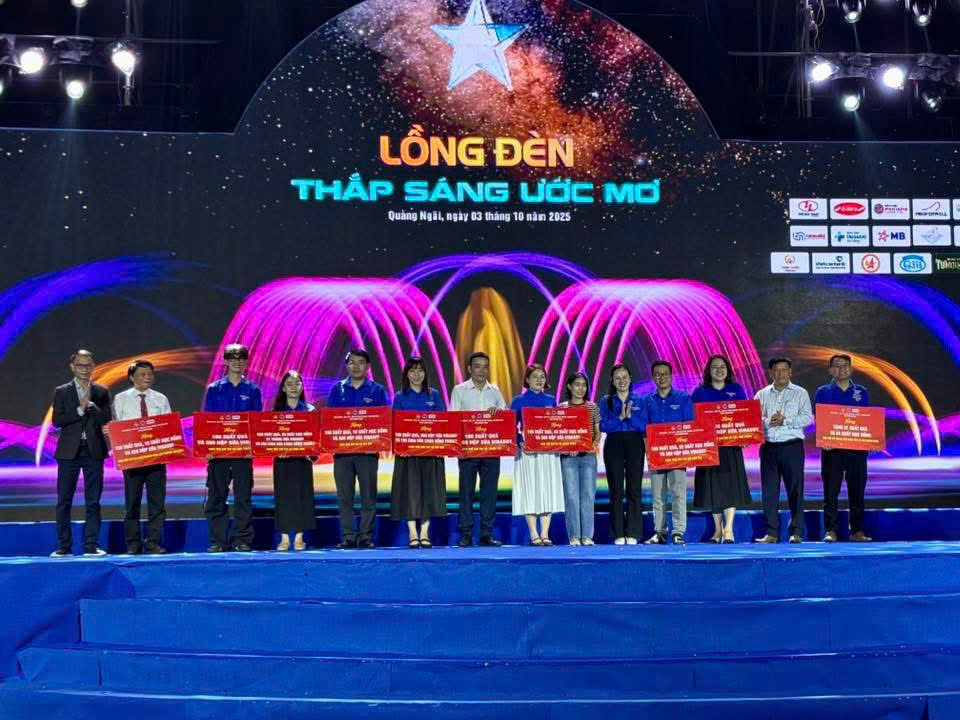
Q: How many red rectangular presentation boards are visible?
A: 10